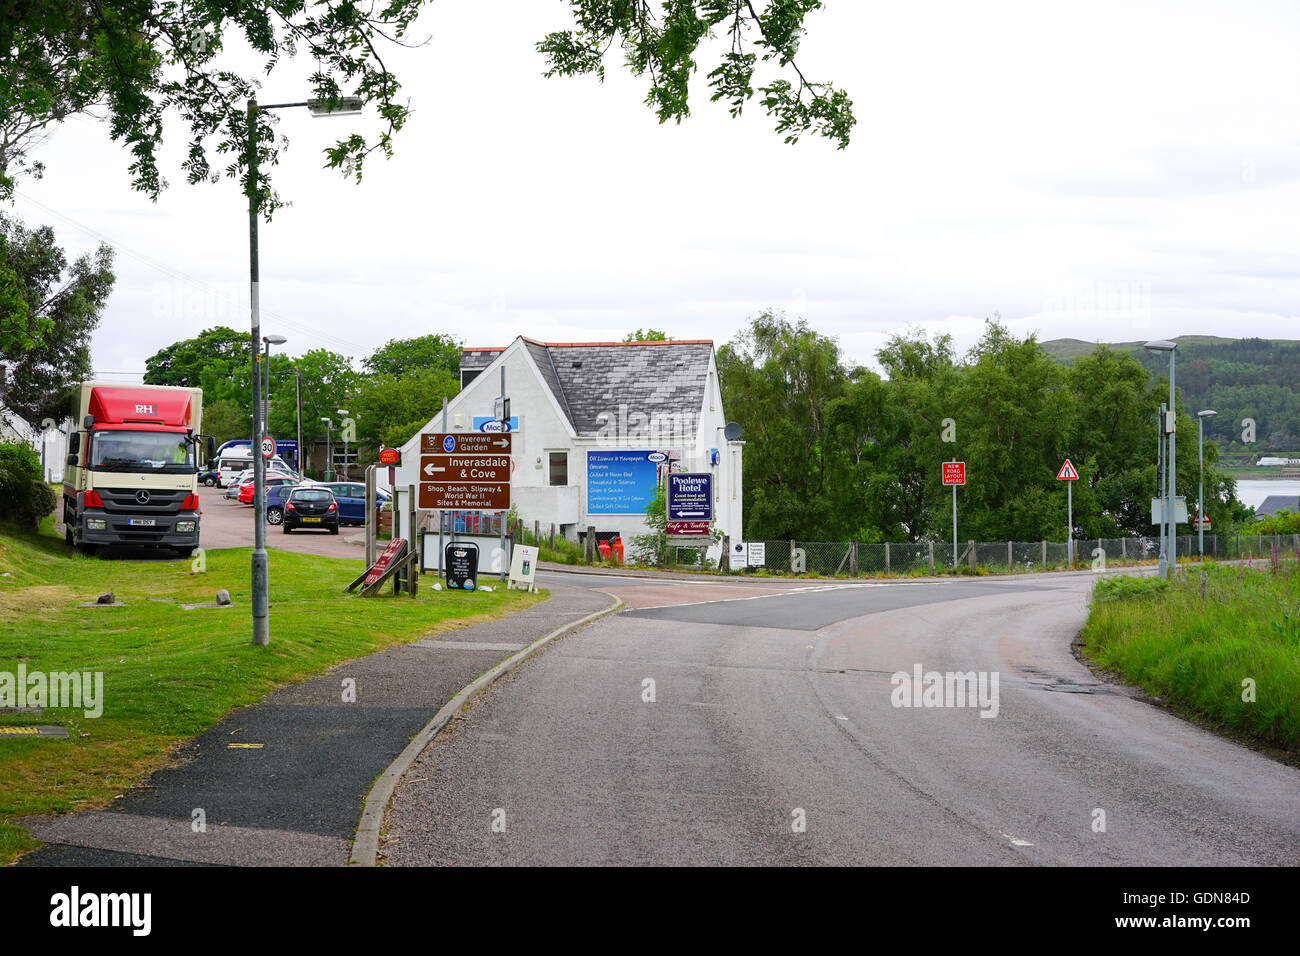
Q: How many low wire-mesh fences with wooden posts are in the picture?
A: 1